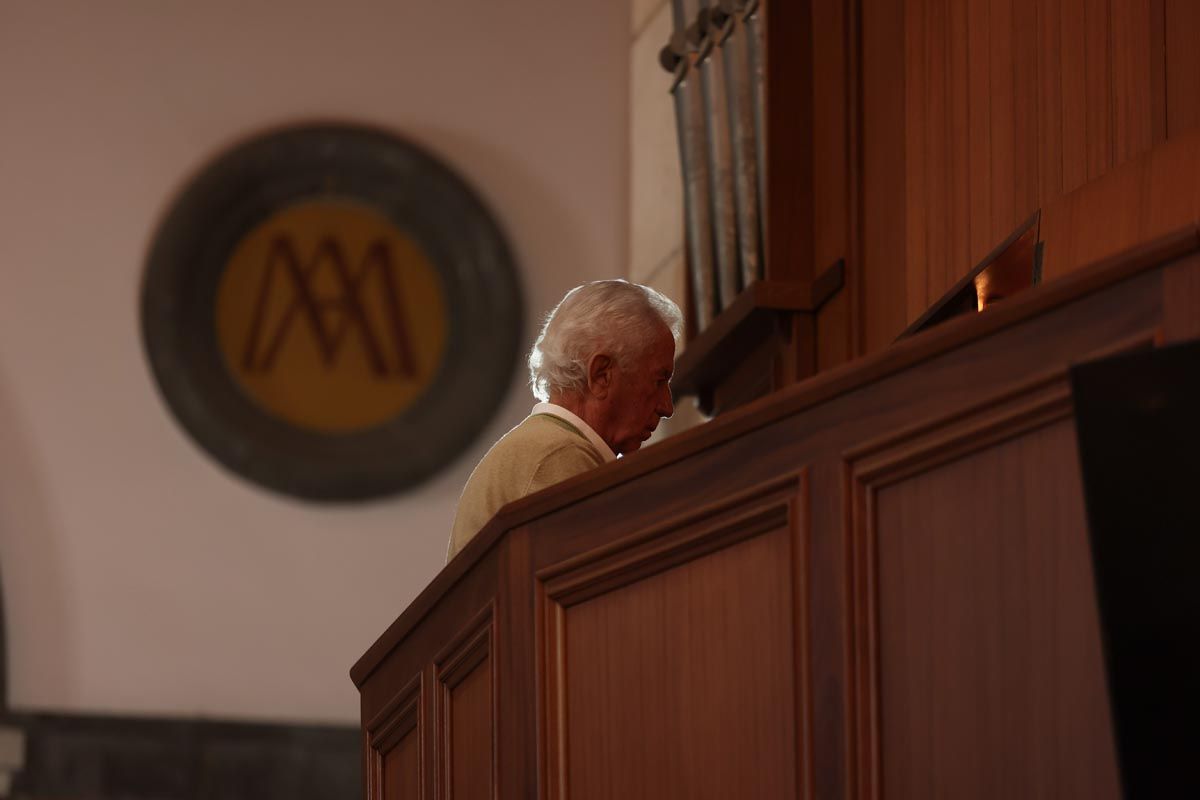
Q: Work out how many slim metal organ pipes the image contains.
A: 4